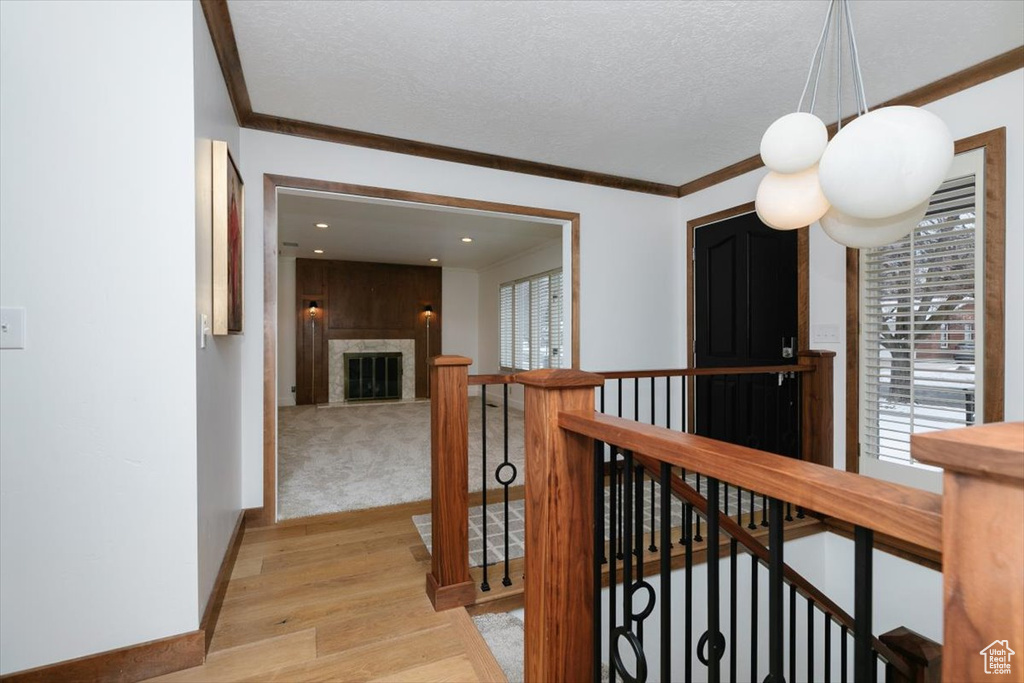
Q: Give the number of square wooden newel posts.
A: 5